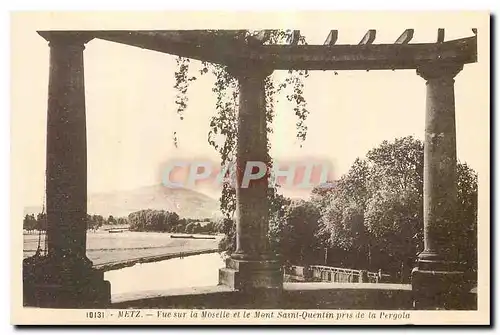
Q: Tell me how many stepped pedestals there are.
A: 3